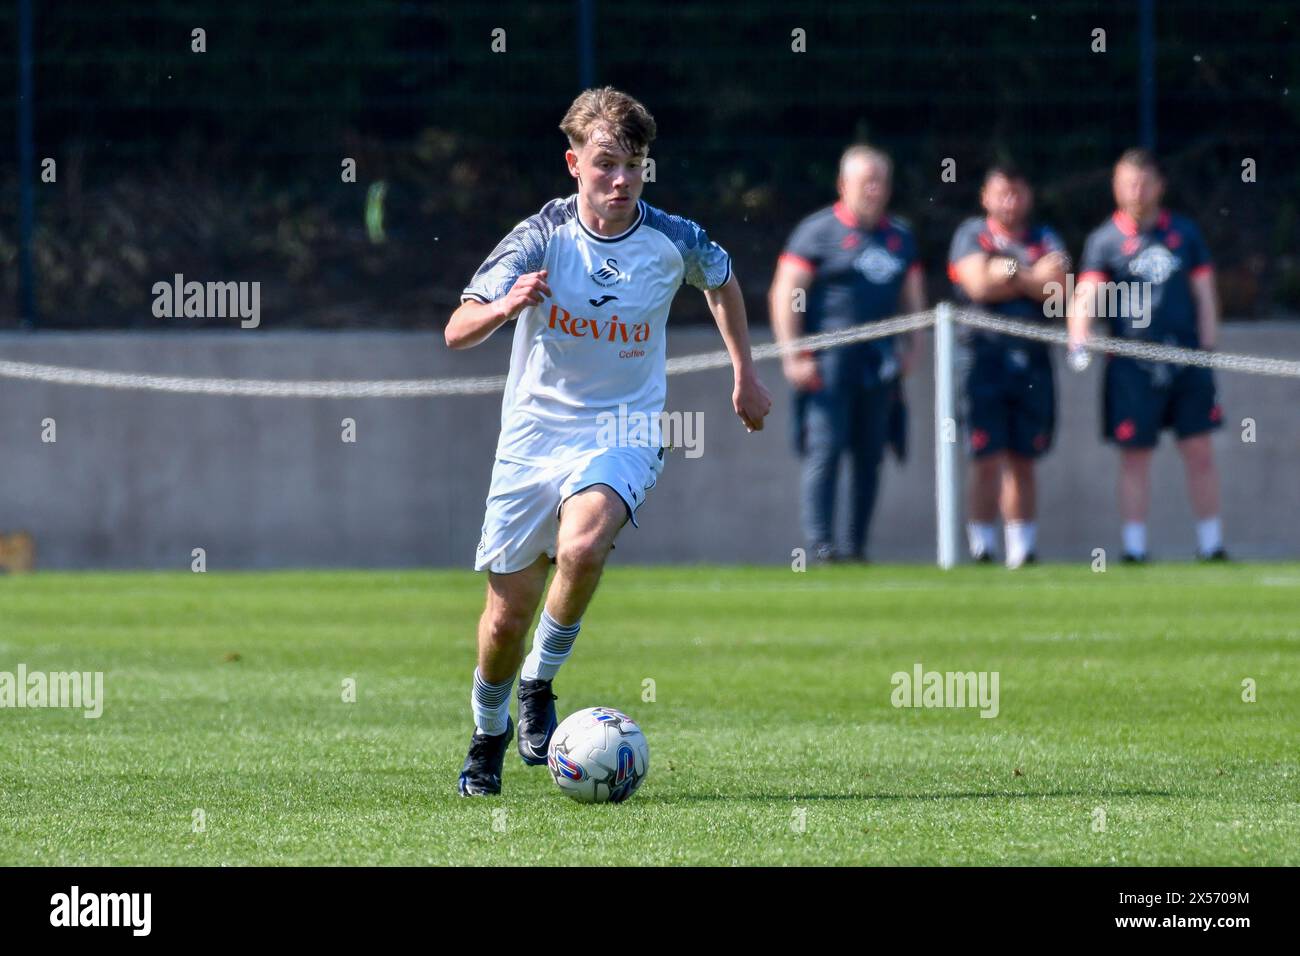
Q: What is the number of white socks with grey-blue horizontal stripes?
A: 2